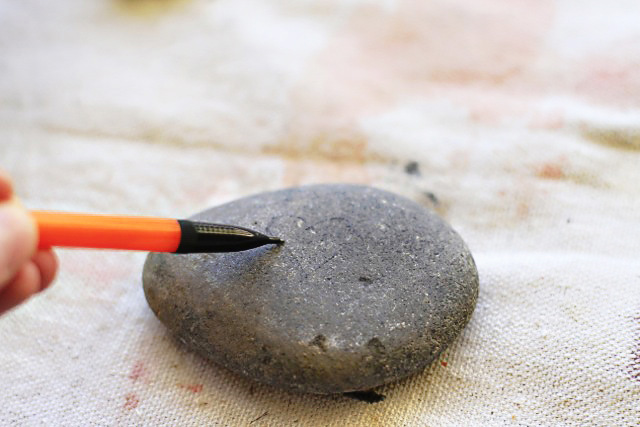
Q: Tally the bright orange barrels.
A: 1